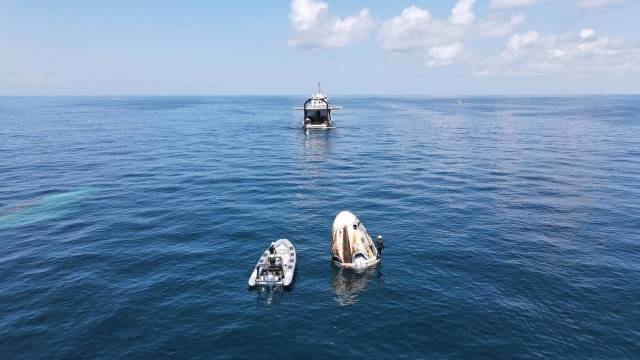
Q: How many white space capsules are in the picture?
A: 1